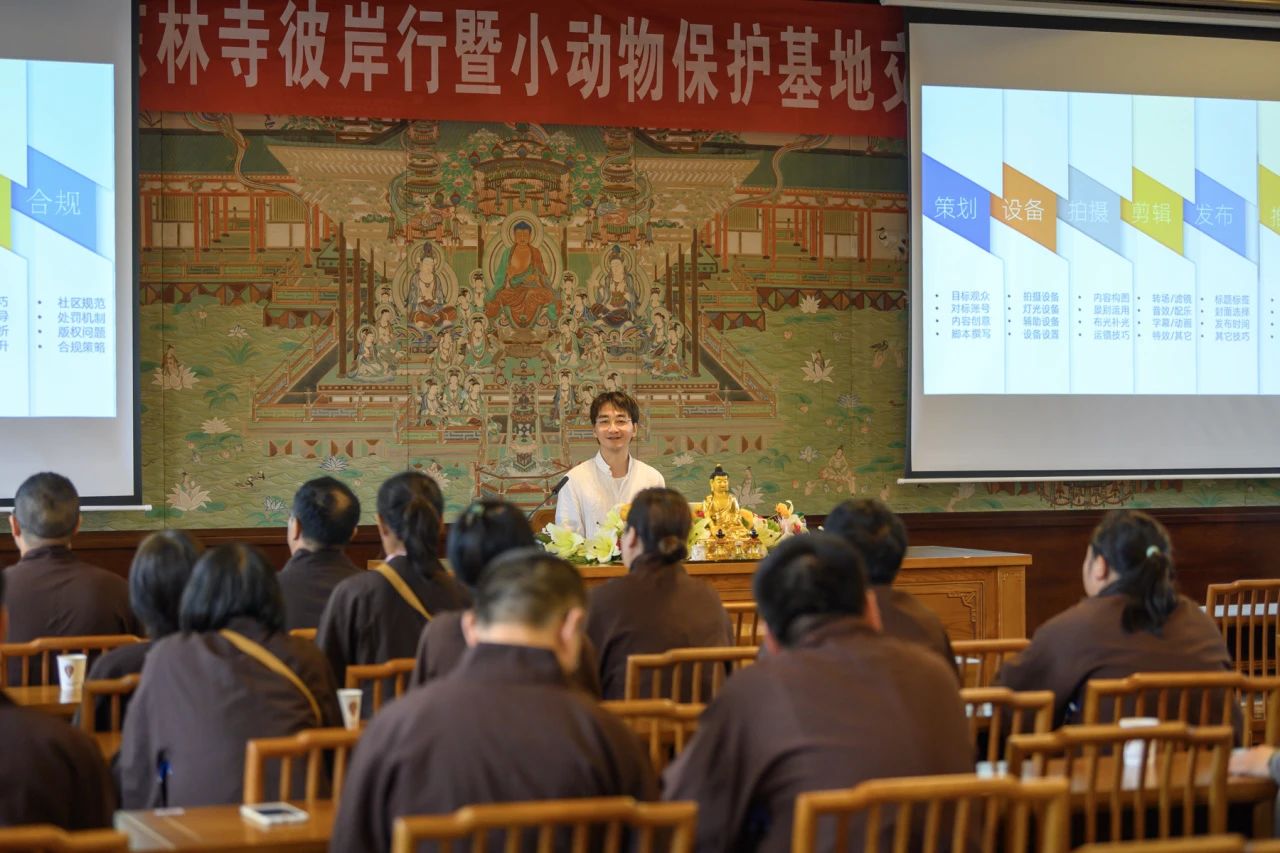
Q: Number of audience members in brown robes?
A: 12